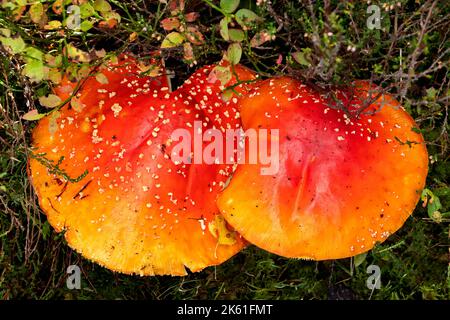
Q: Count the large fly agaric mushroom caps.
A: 2